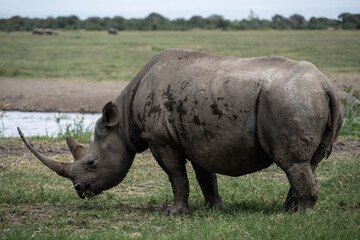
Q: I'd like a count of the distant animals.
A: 3